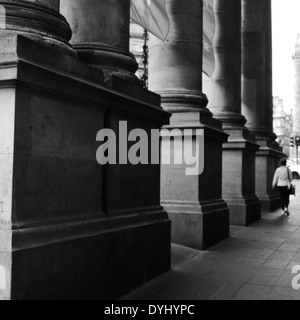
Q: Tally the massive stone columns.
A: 5